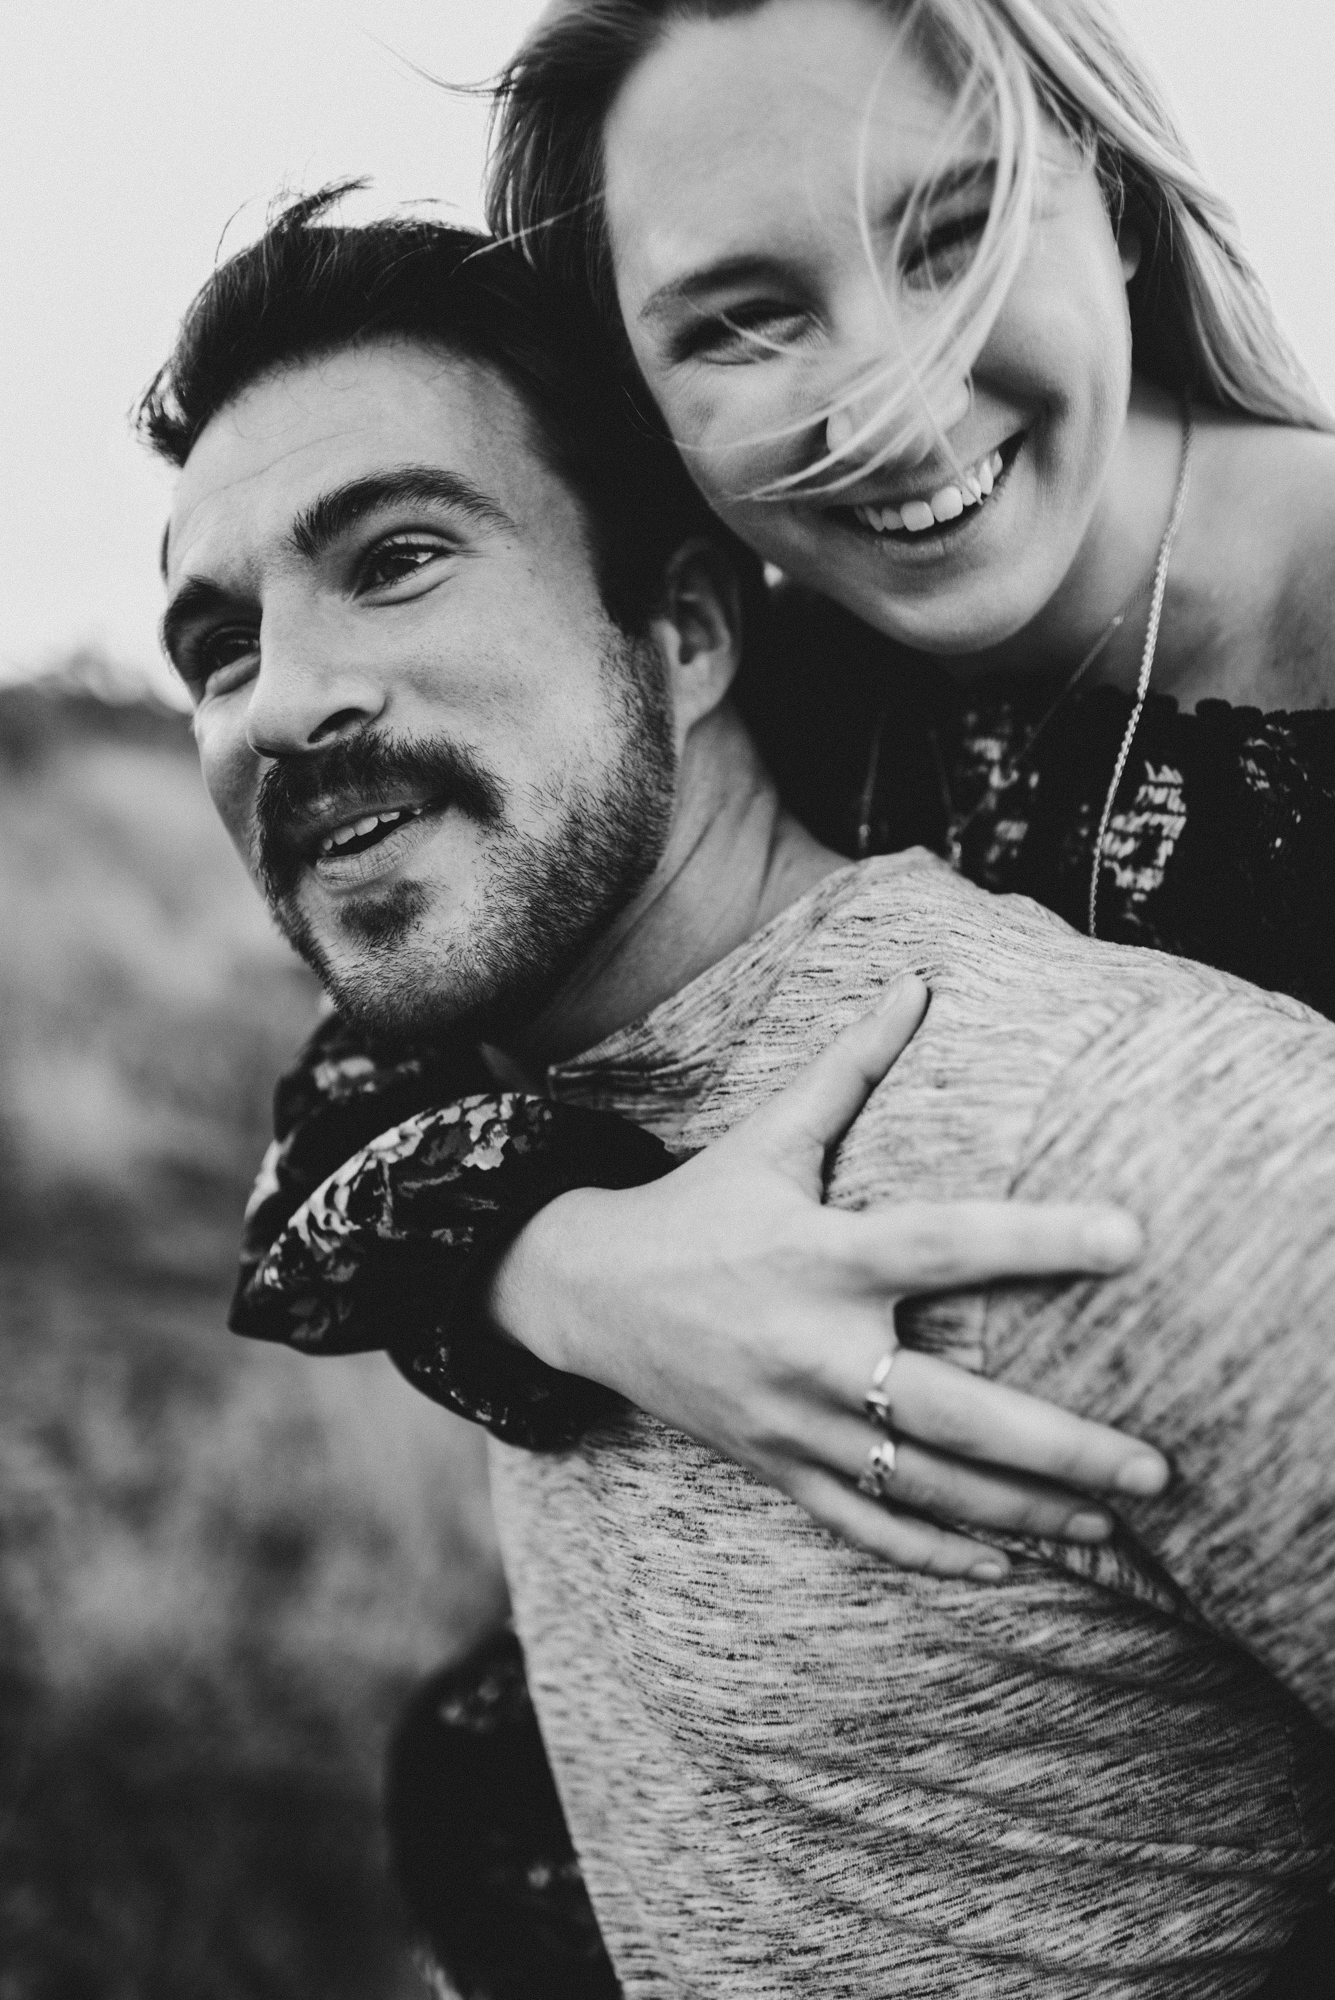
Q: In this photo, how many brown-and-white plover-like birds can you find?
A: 0